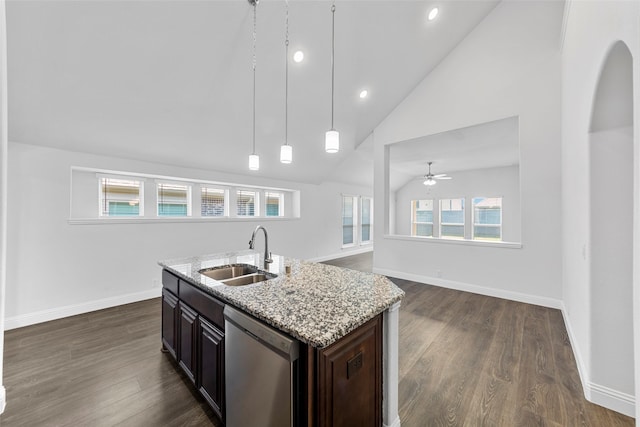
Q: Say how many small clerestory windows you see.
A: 5